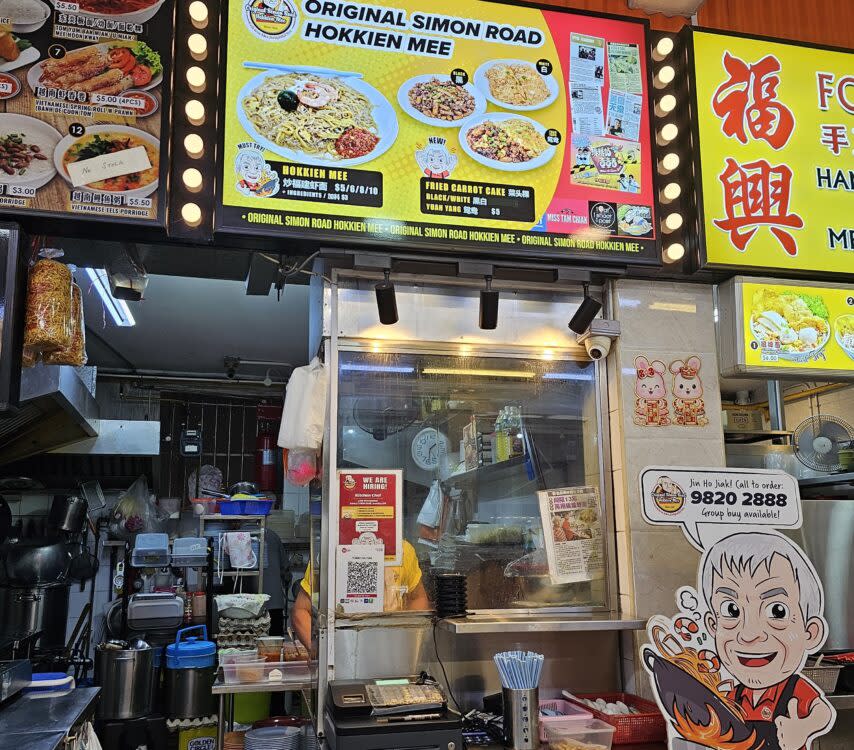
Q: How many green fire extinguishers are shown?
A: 0